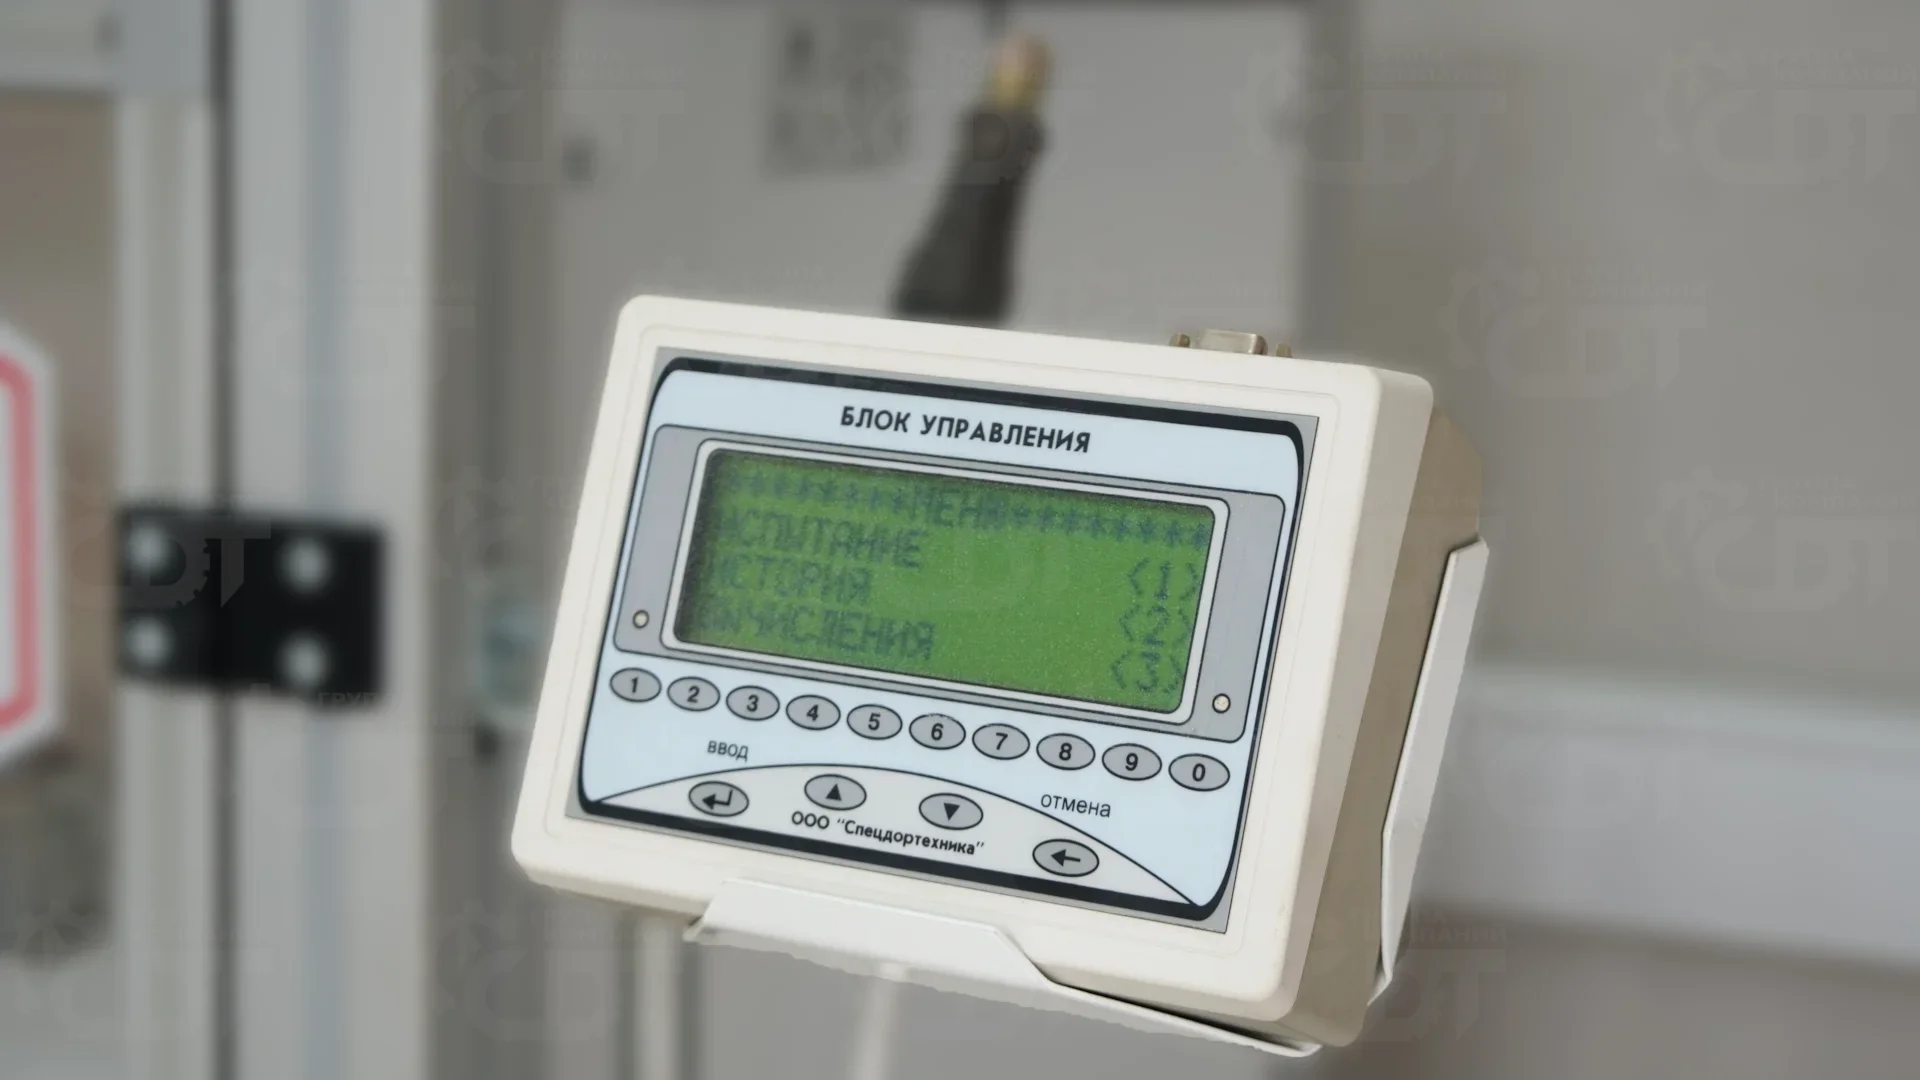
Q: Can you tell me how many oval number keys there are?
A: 10